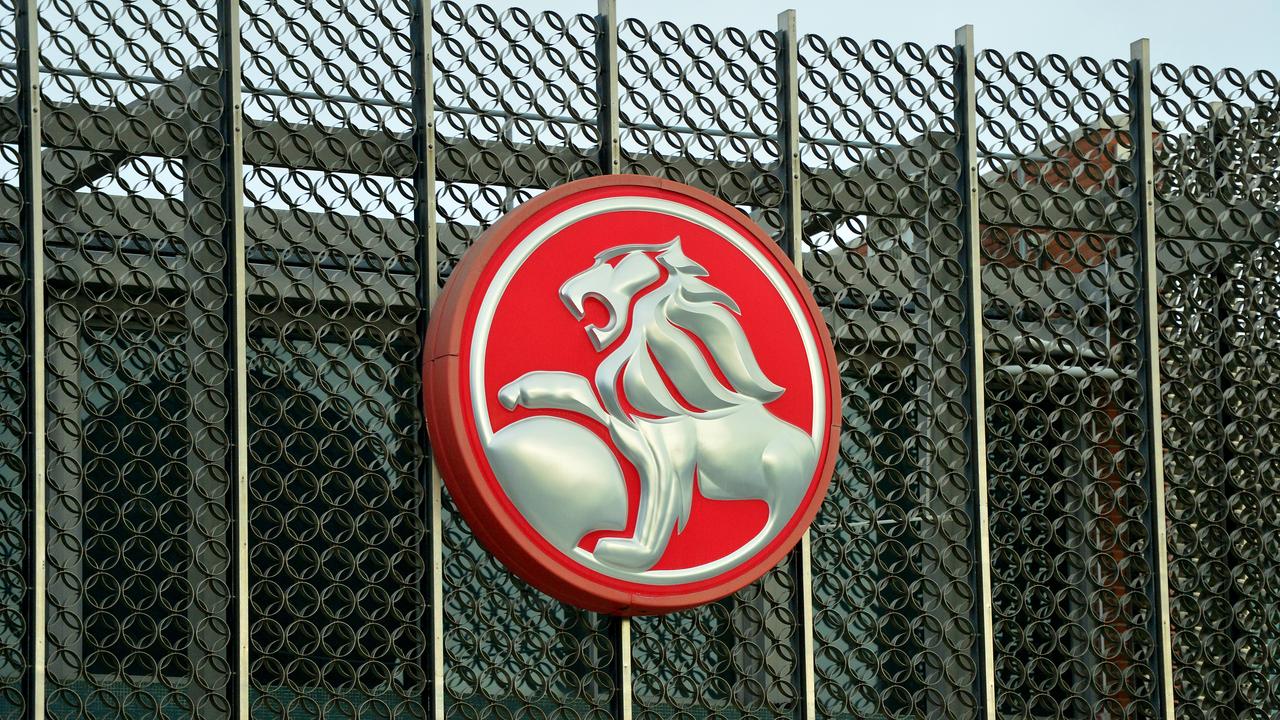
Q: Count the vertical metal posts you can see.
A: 7